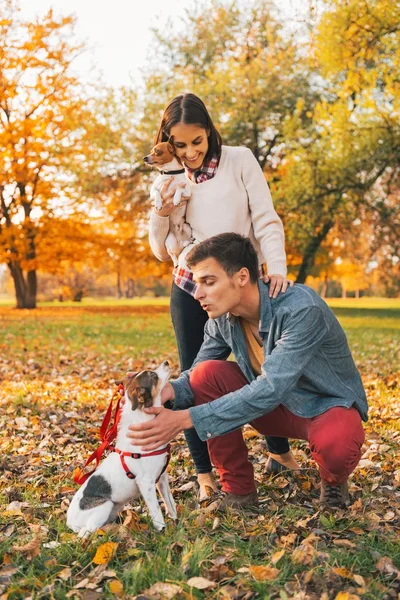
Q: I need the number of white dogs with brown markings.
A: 2